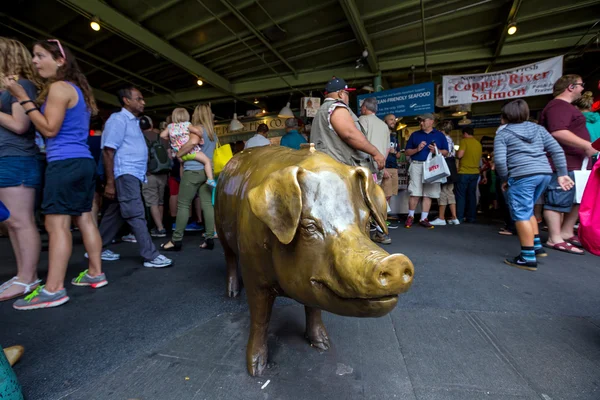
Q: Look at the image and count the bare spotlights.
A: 3